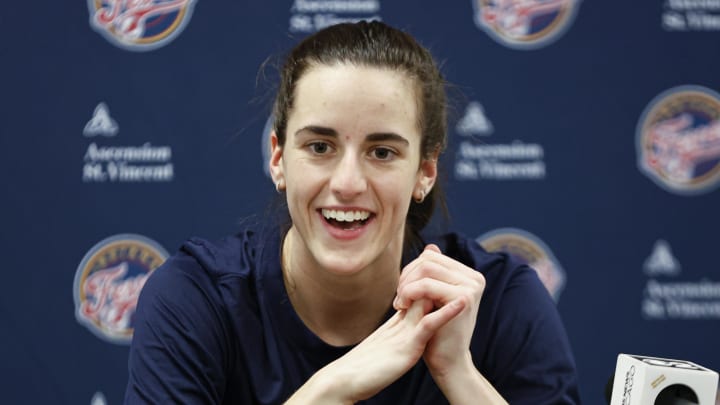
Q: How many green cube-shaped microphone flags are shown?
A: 0